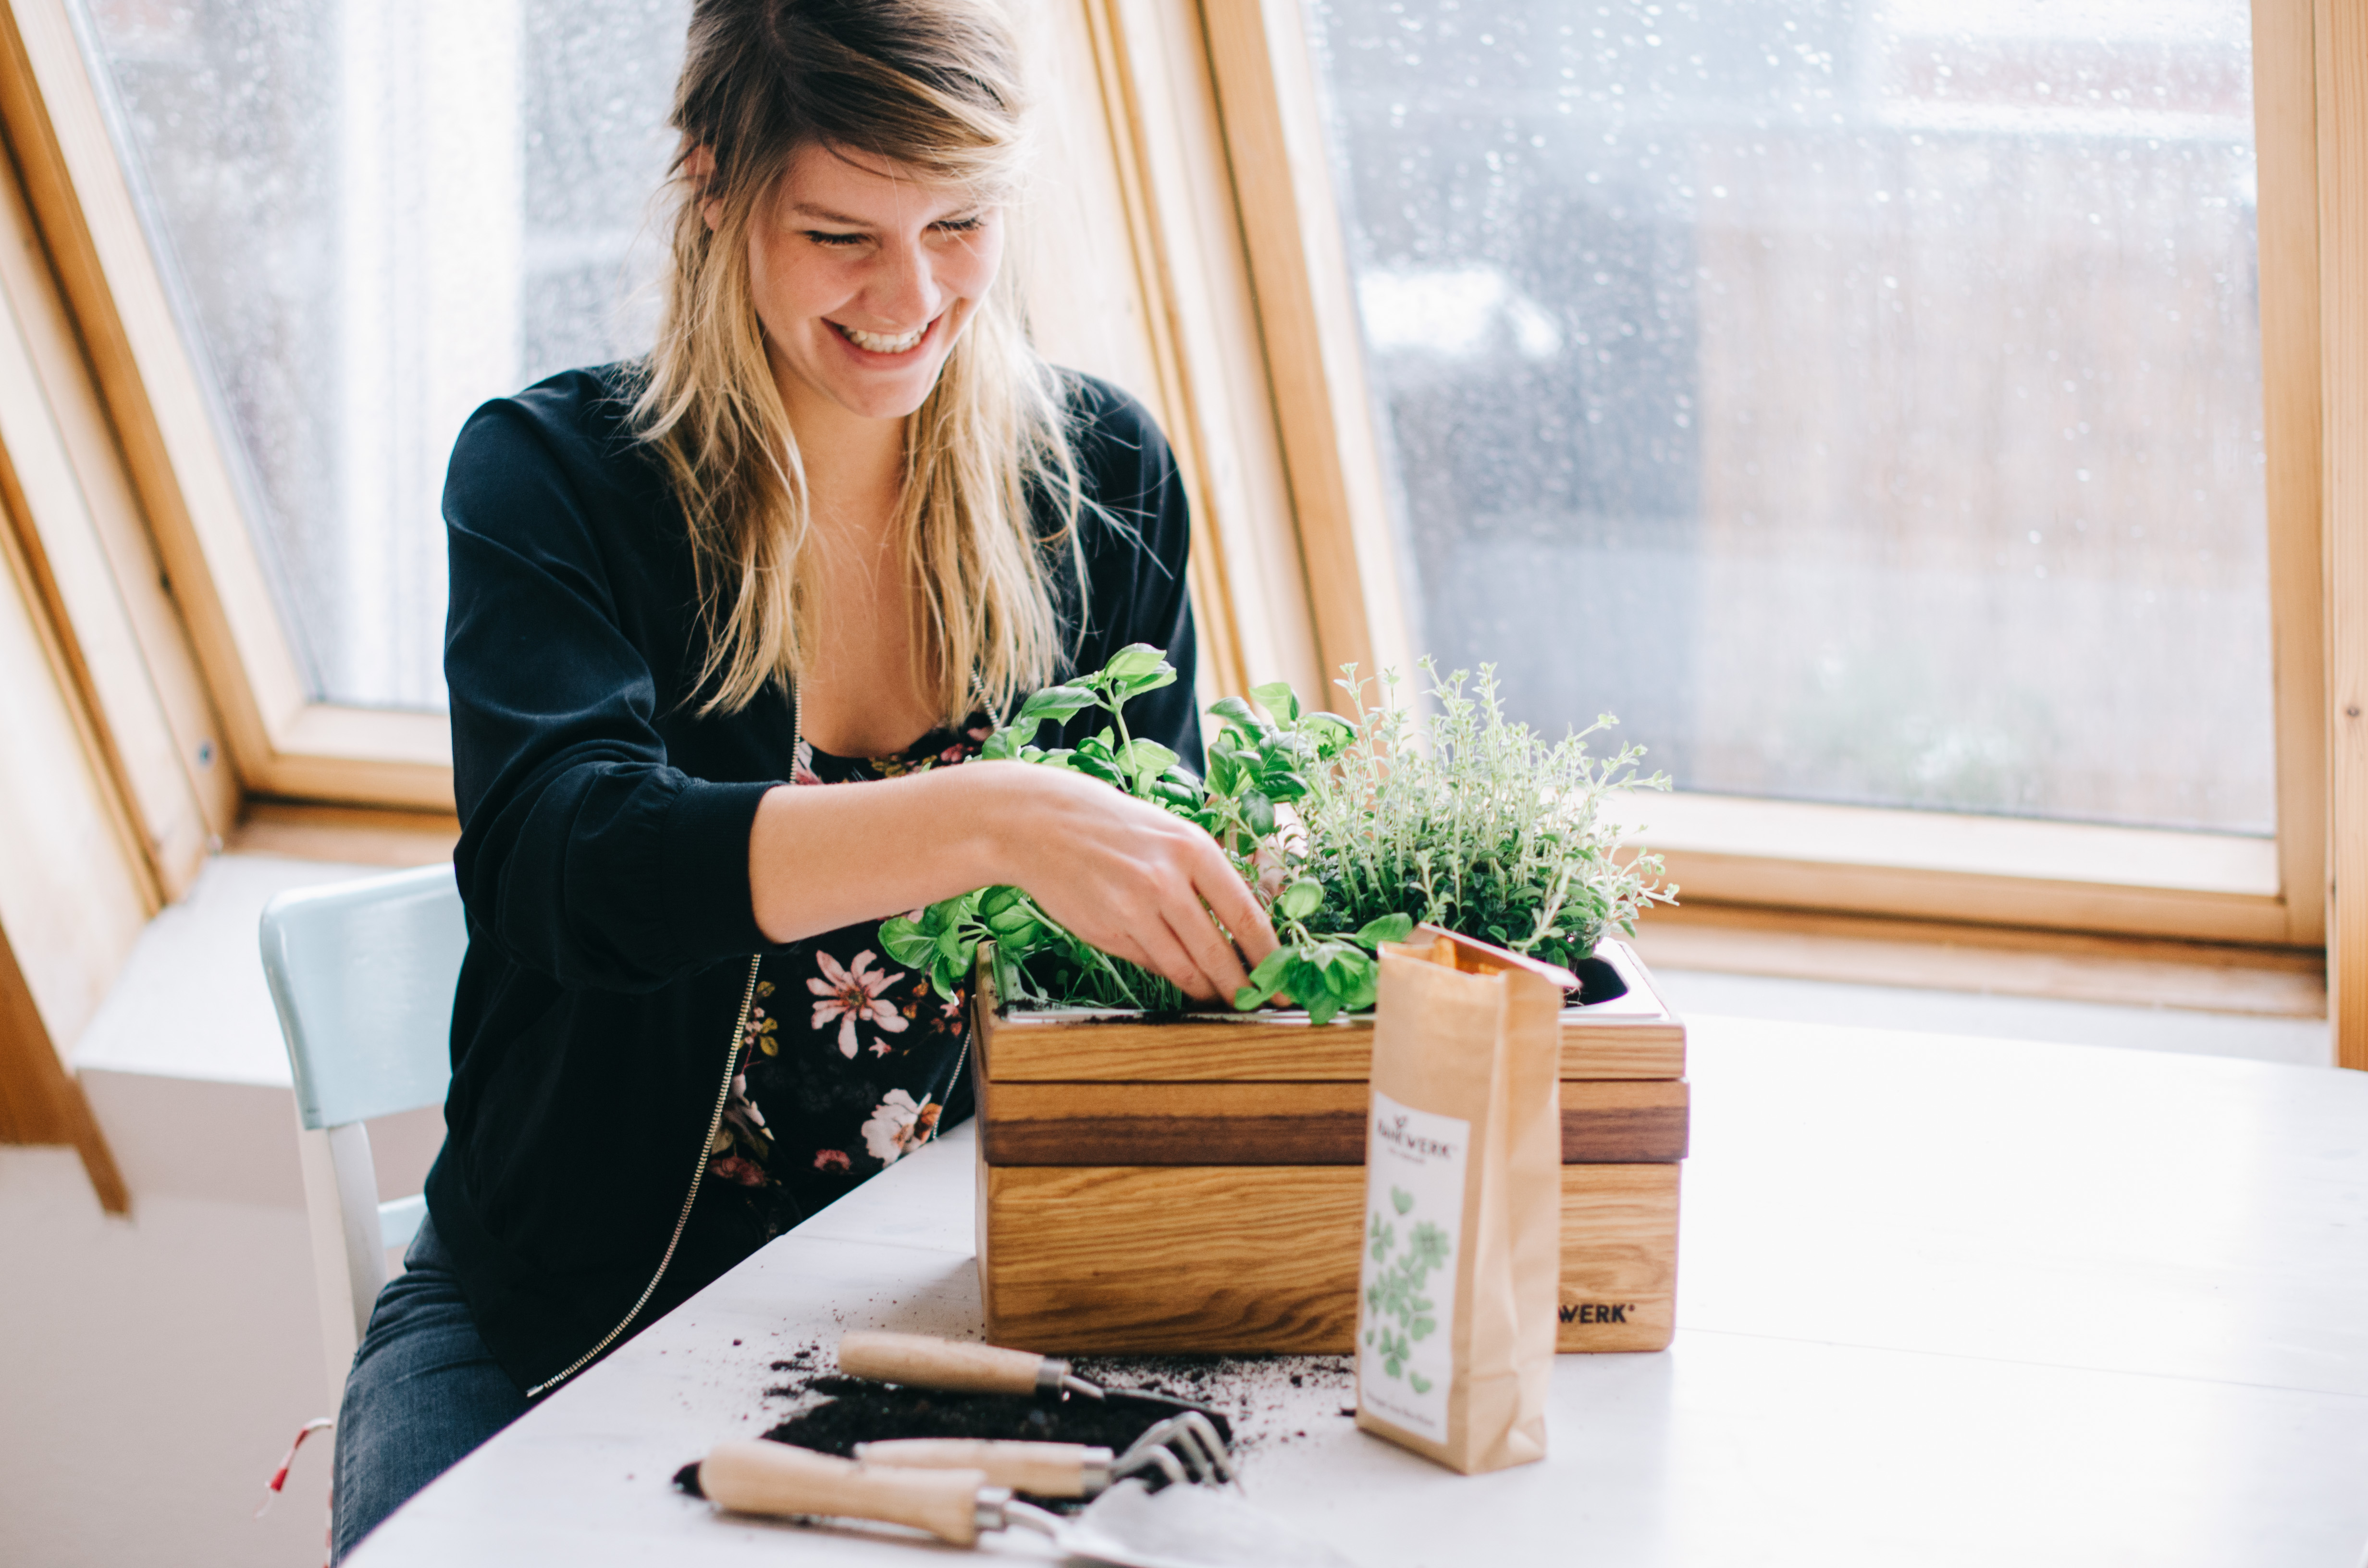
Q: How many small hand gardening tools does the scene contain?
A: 3